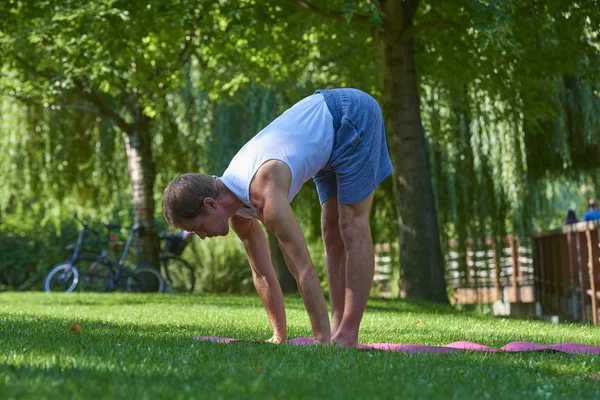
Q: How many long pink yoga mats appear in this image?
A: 1